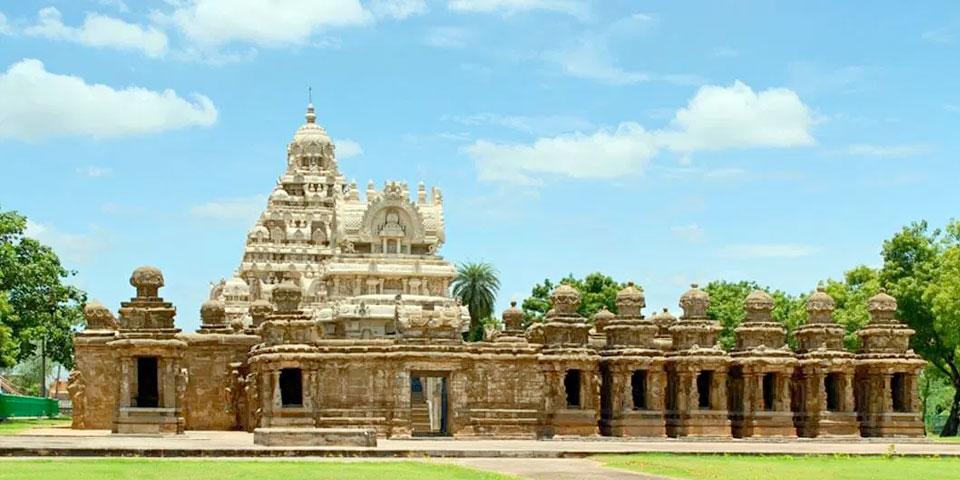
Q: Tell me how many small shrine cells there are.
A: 8